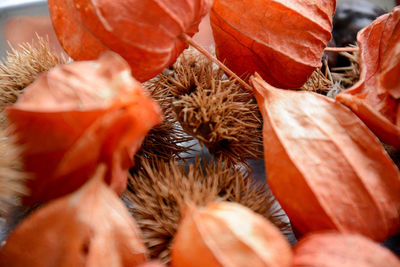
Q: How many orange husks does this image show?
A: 8